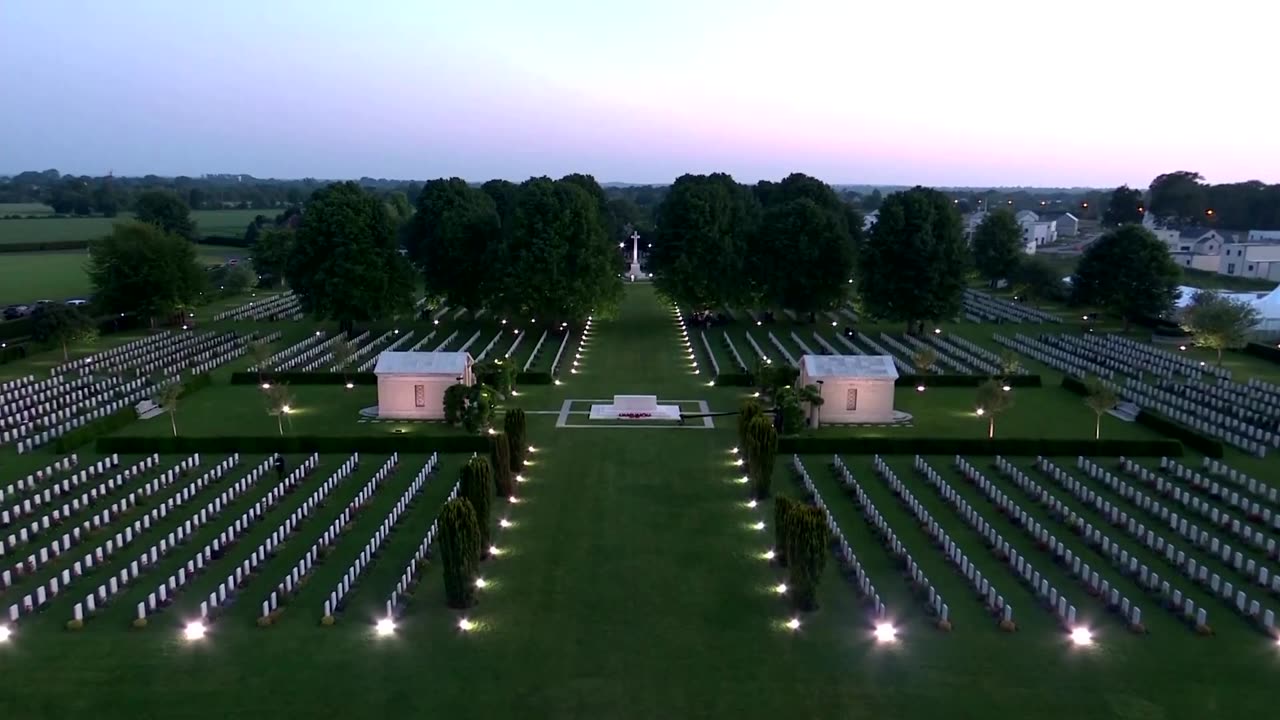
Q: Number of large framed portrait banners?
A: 0